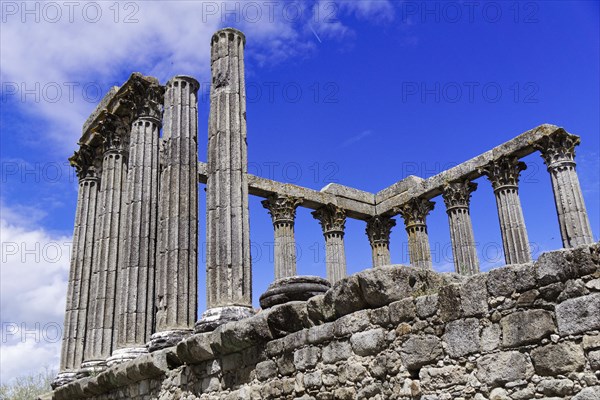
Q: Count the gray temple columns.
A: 12